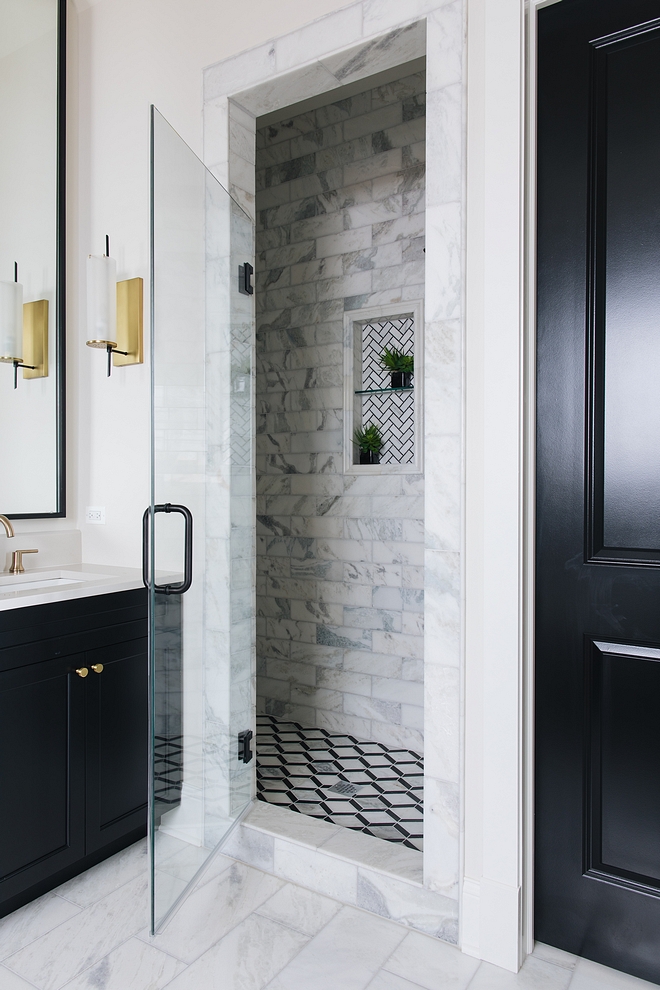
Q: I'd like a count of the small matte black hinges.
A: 2